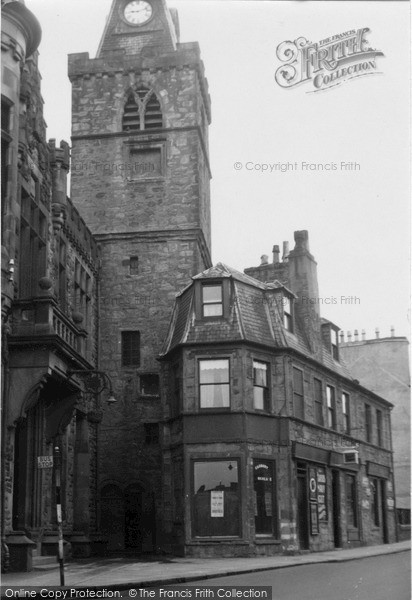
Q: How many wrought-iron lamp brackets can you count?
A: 1